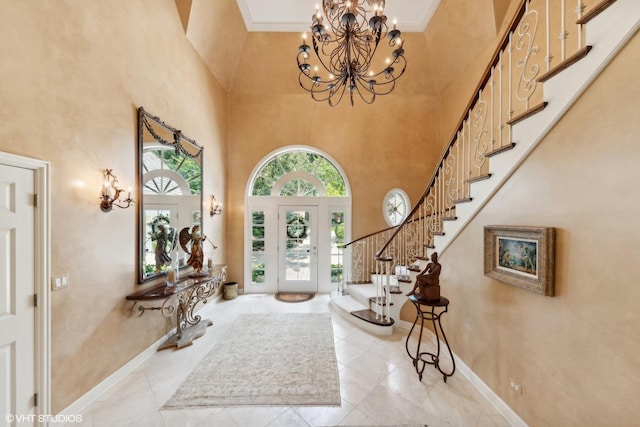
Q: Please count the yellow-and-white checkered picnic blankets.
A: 0